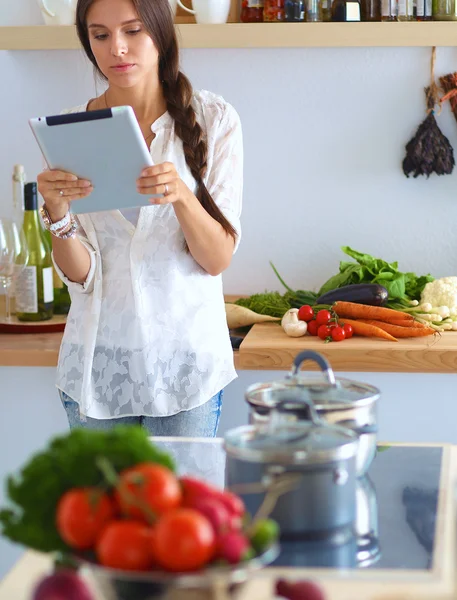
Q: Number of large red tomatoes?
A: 4